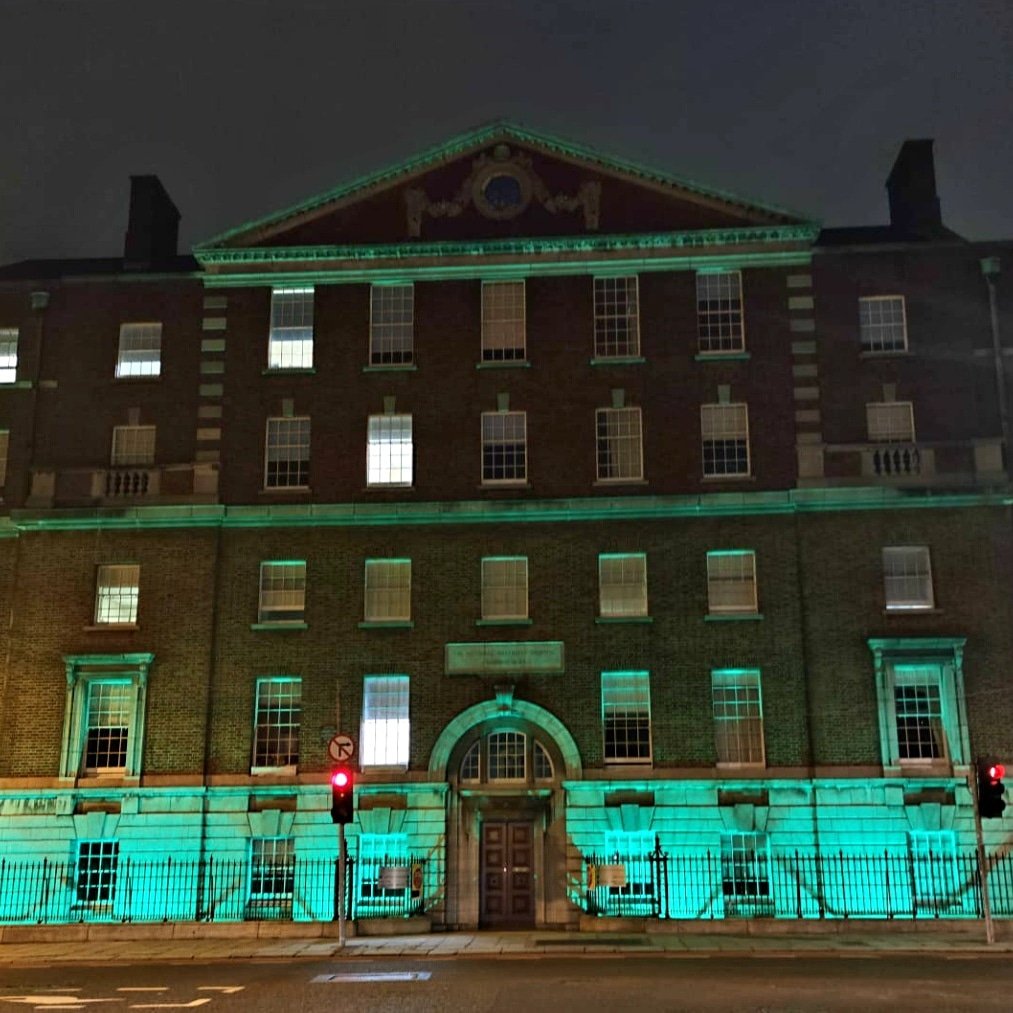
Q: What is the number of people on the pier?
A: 0